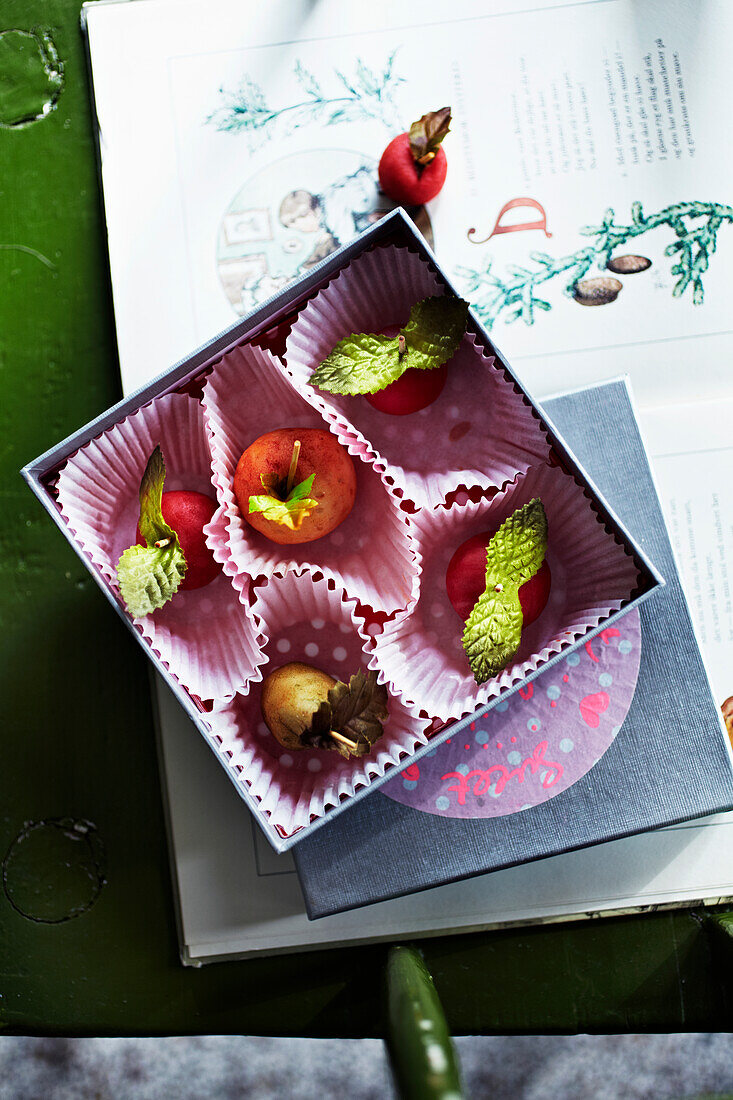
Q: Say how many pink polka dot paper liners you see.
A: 5